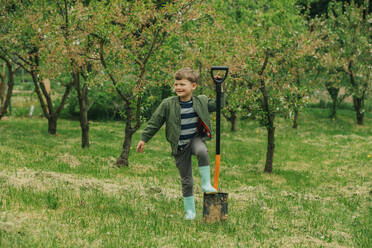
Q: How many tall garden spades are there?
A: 1